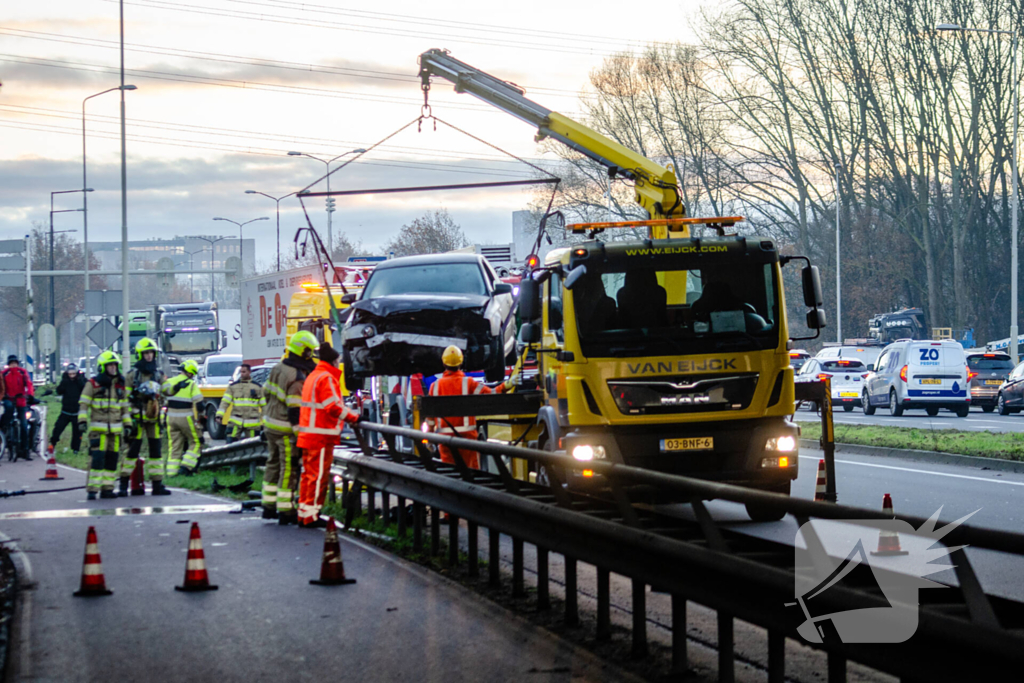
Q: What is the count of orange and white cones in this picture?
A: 6